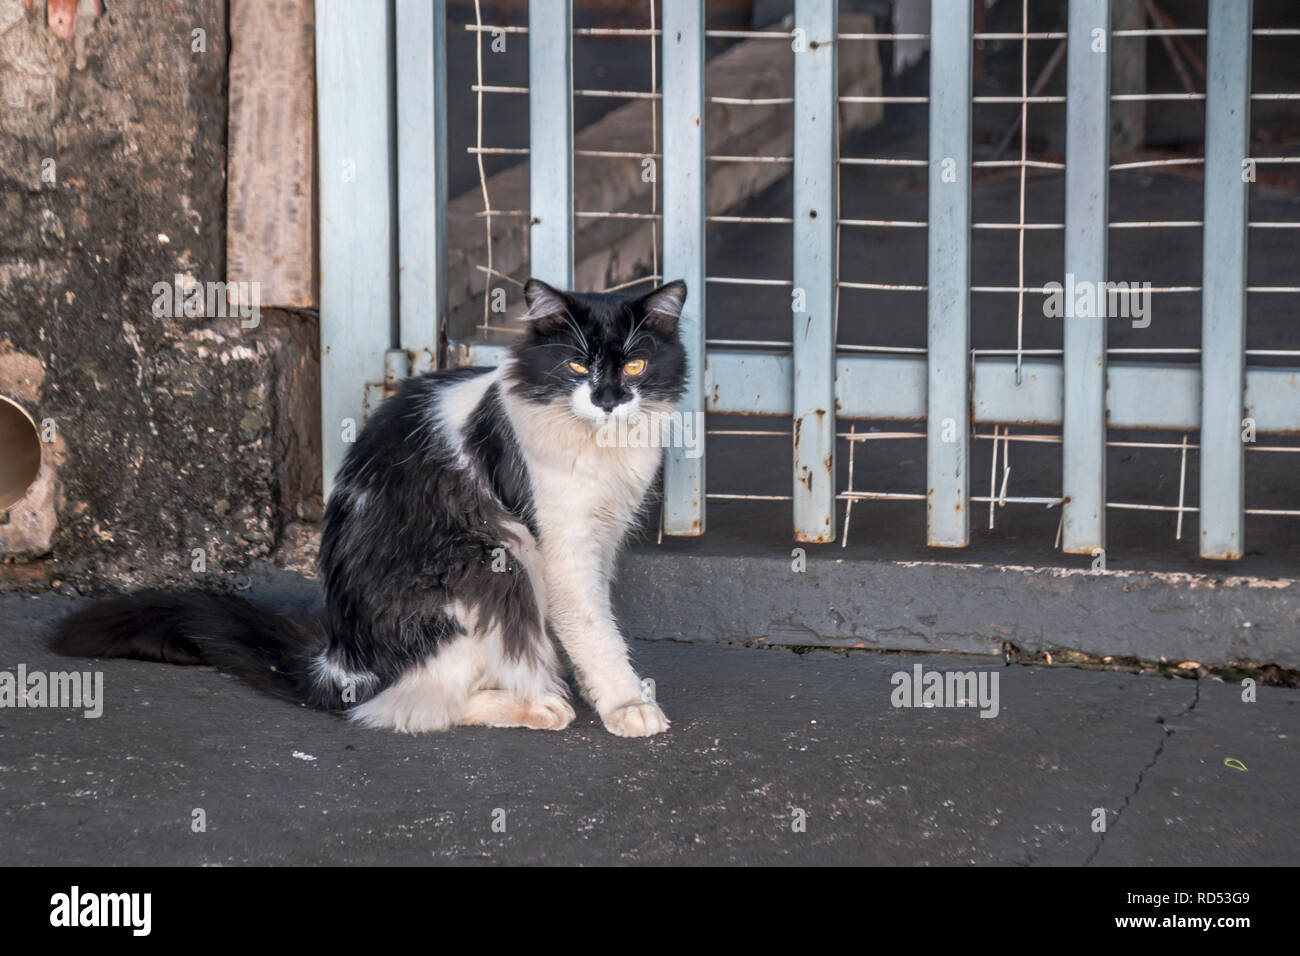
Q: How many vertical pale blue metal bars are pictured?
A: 8